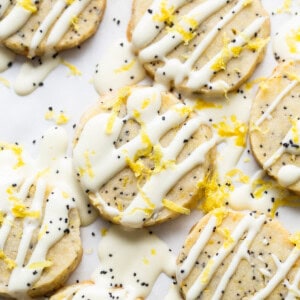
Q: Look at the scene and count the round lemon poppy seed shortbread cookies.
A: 7